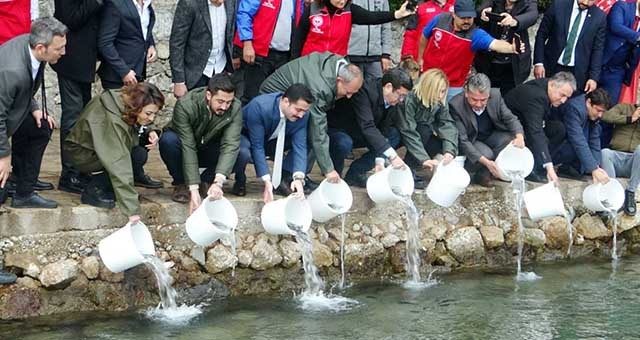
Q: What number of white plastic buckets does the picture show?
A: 9